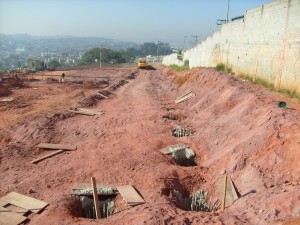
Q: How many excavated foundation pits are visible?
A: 5